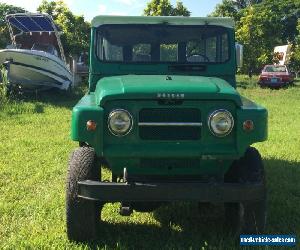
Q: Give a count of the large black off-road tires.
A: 2